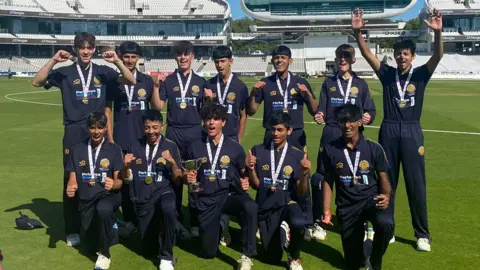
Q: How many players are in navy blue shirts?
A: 12